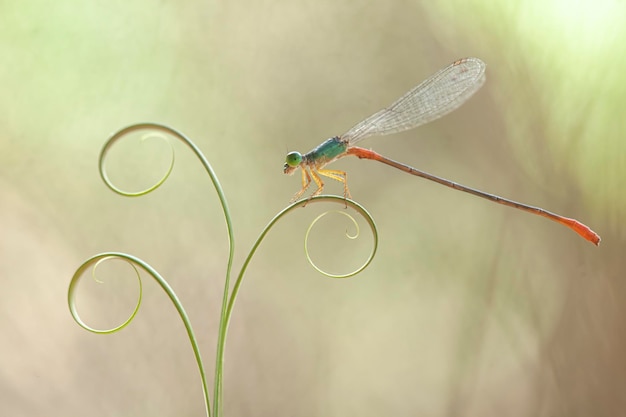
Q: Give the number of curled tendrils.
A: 3